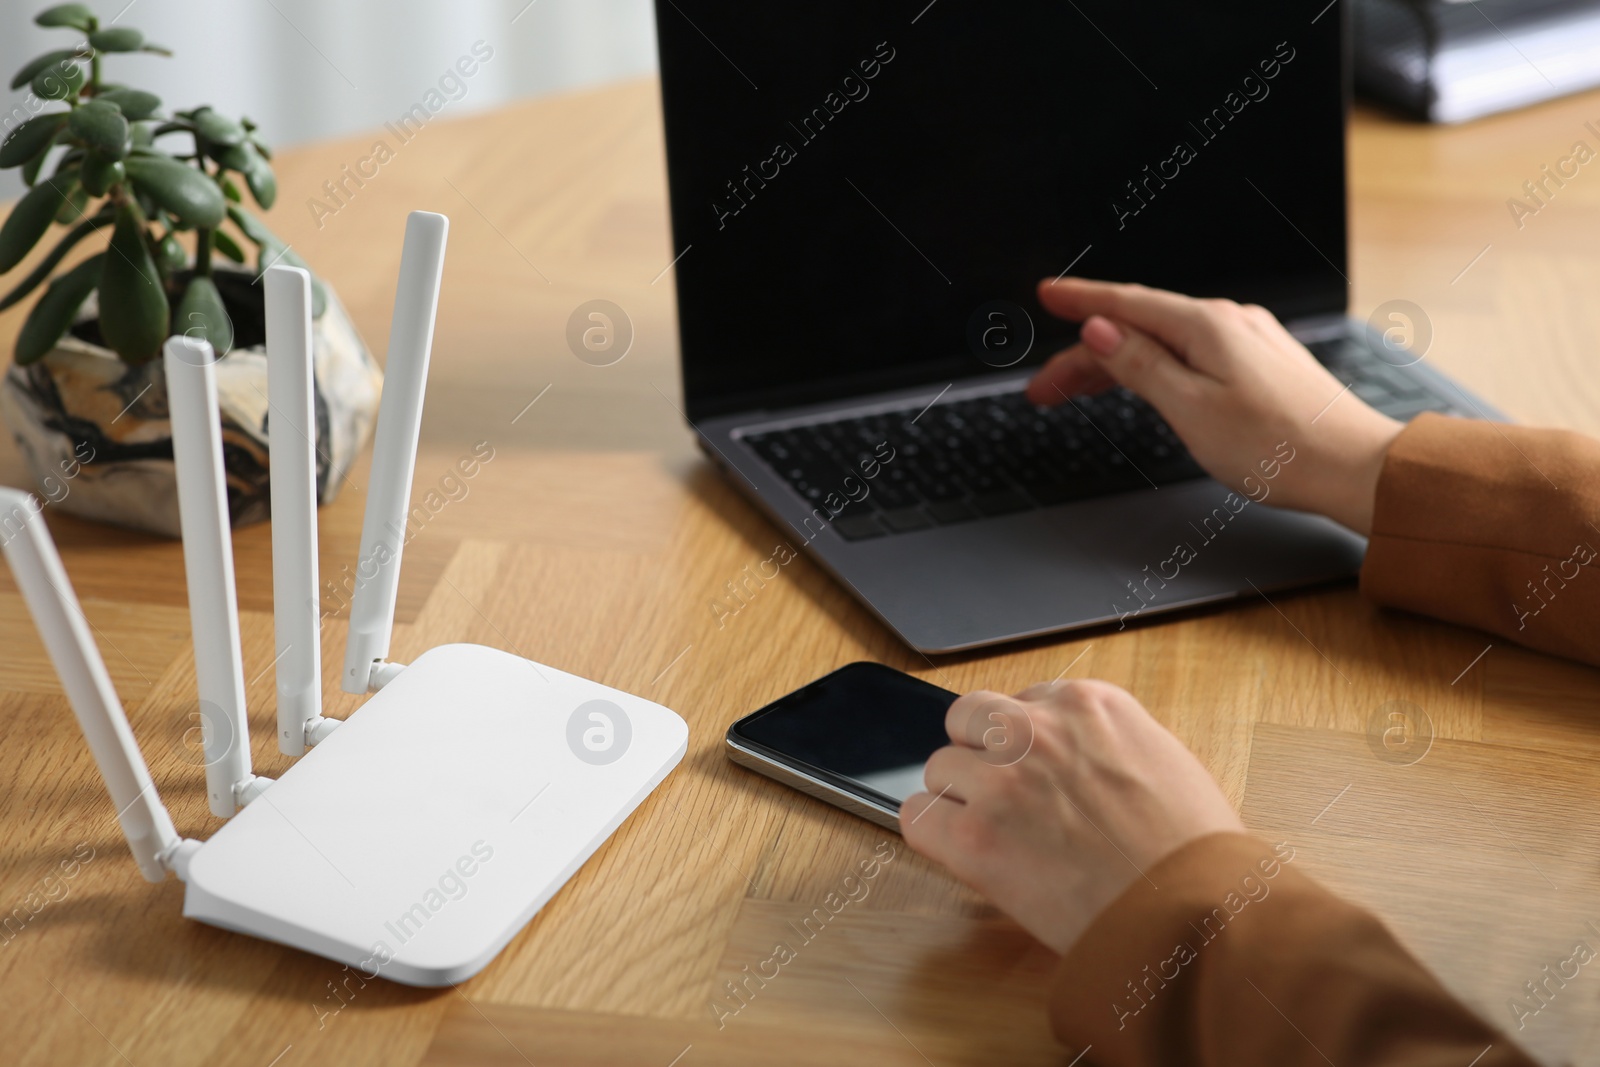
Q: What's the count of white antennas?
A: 4